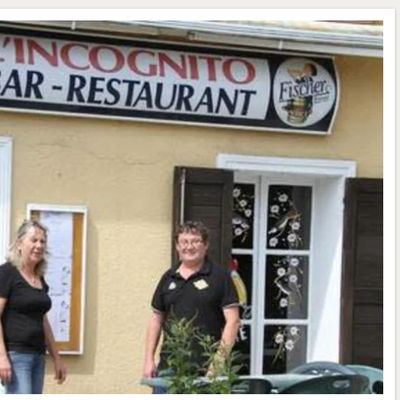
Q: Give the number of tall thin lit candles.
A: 0